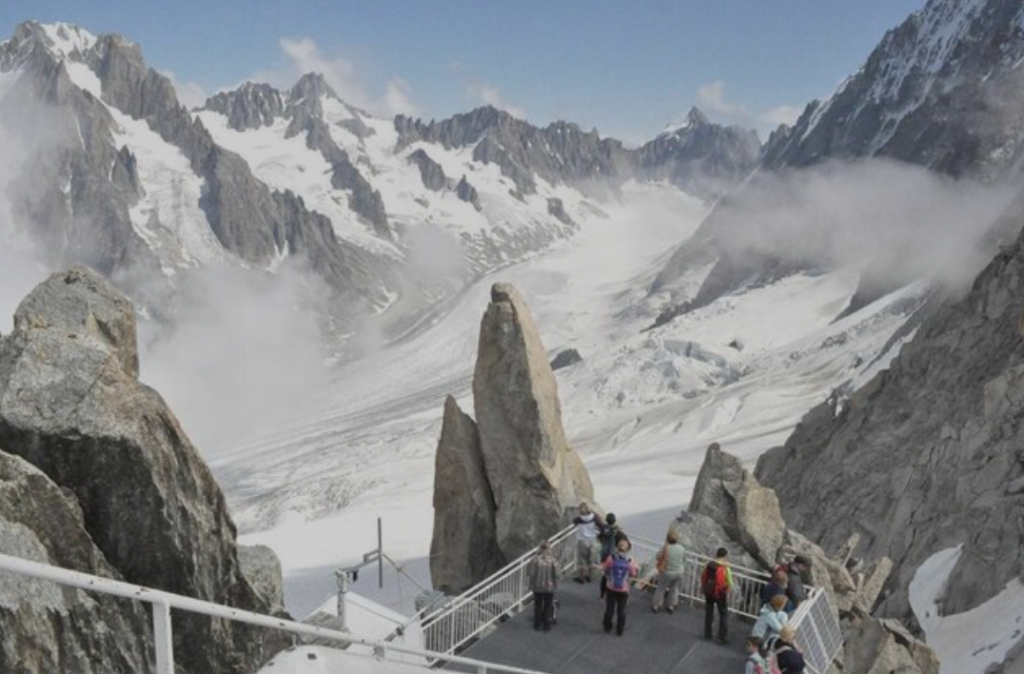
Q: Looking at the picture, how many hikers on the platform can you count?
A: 11